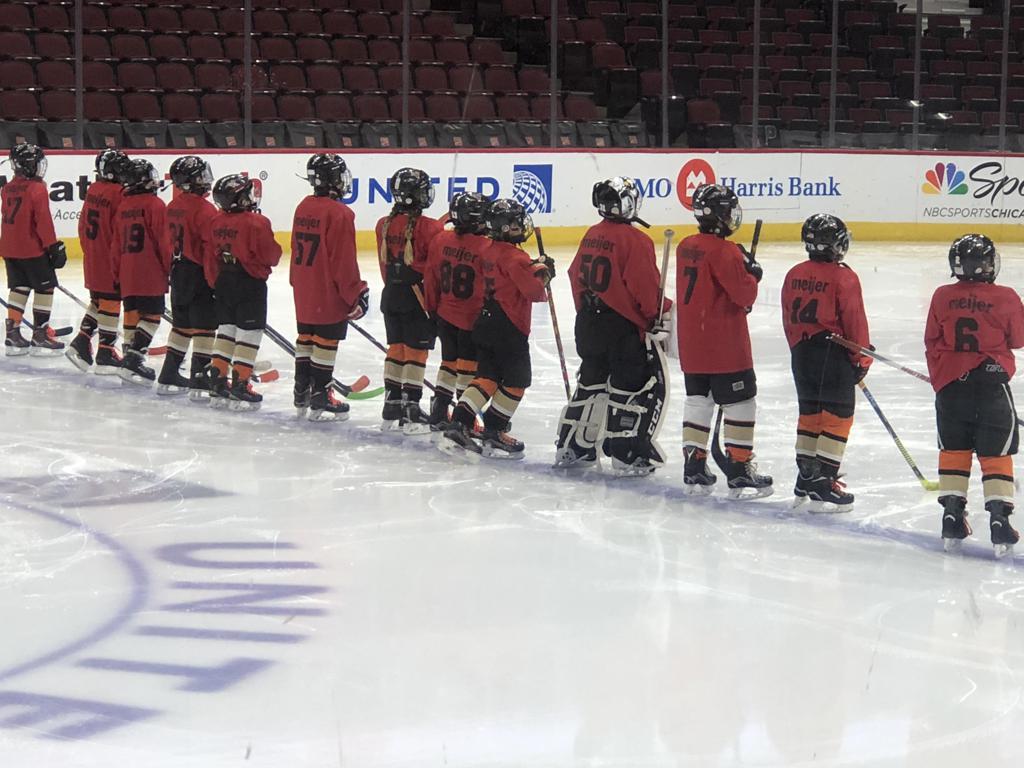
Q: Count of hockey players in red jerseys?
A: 13